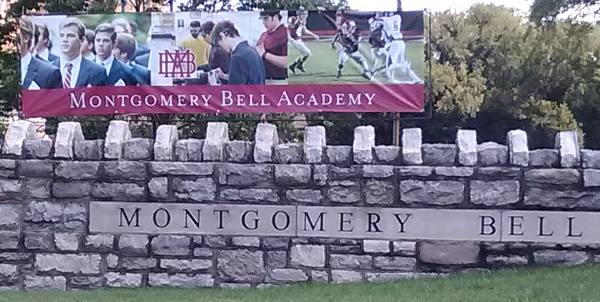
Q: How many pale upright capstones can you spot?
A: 12